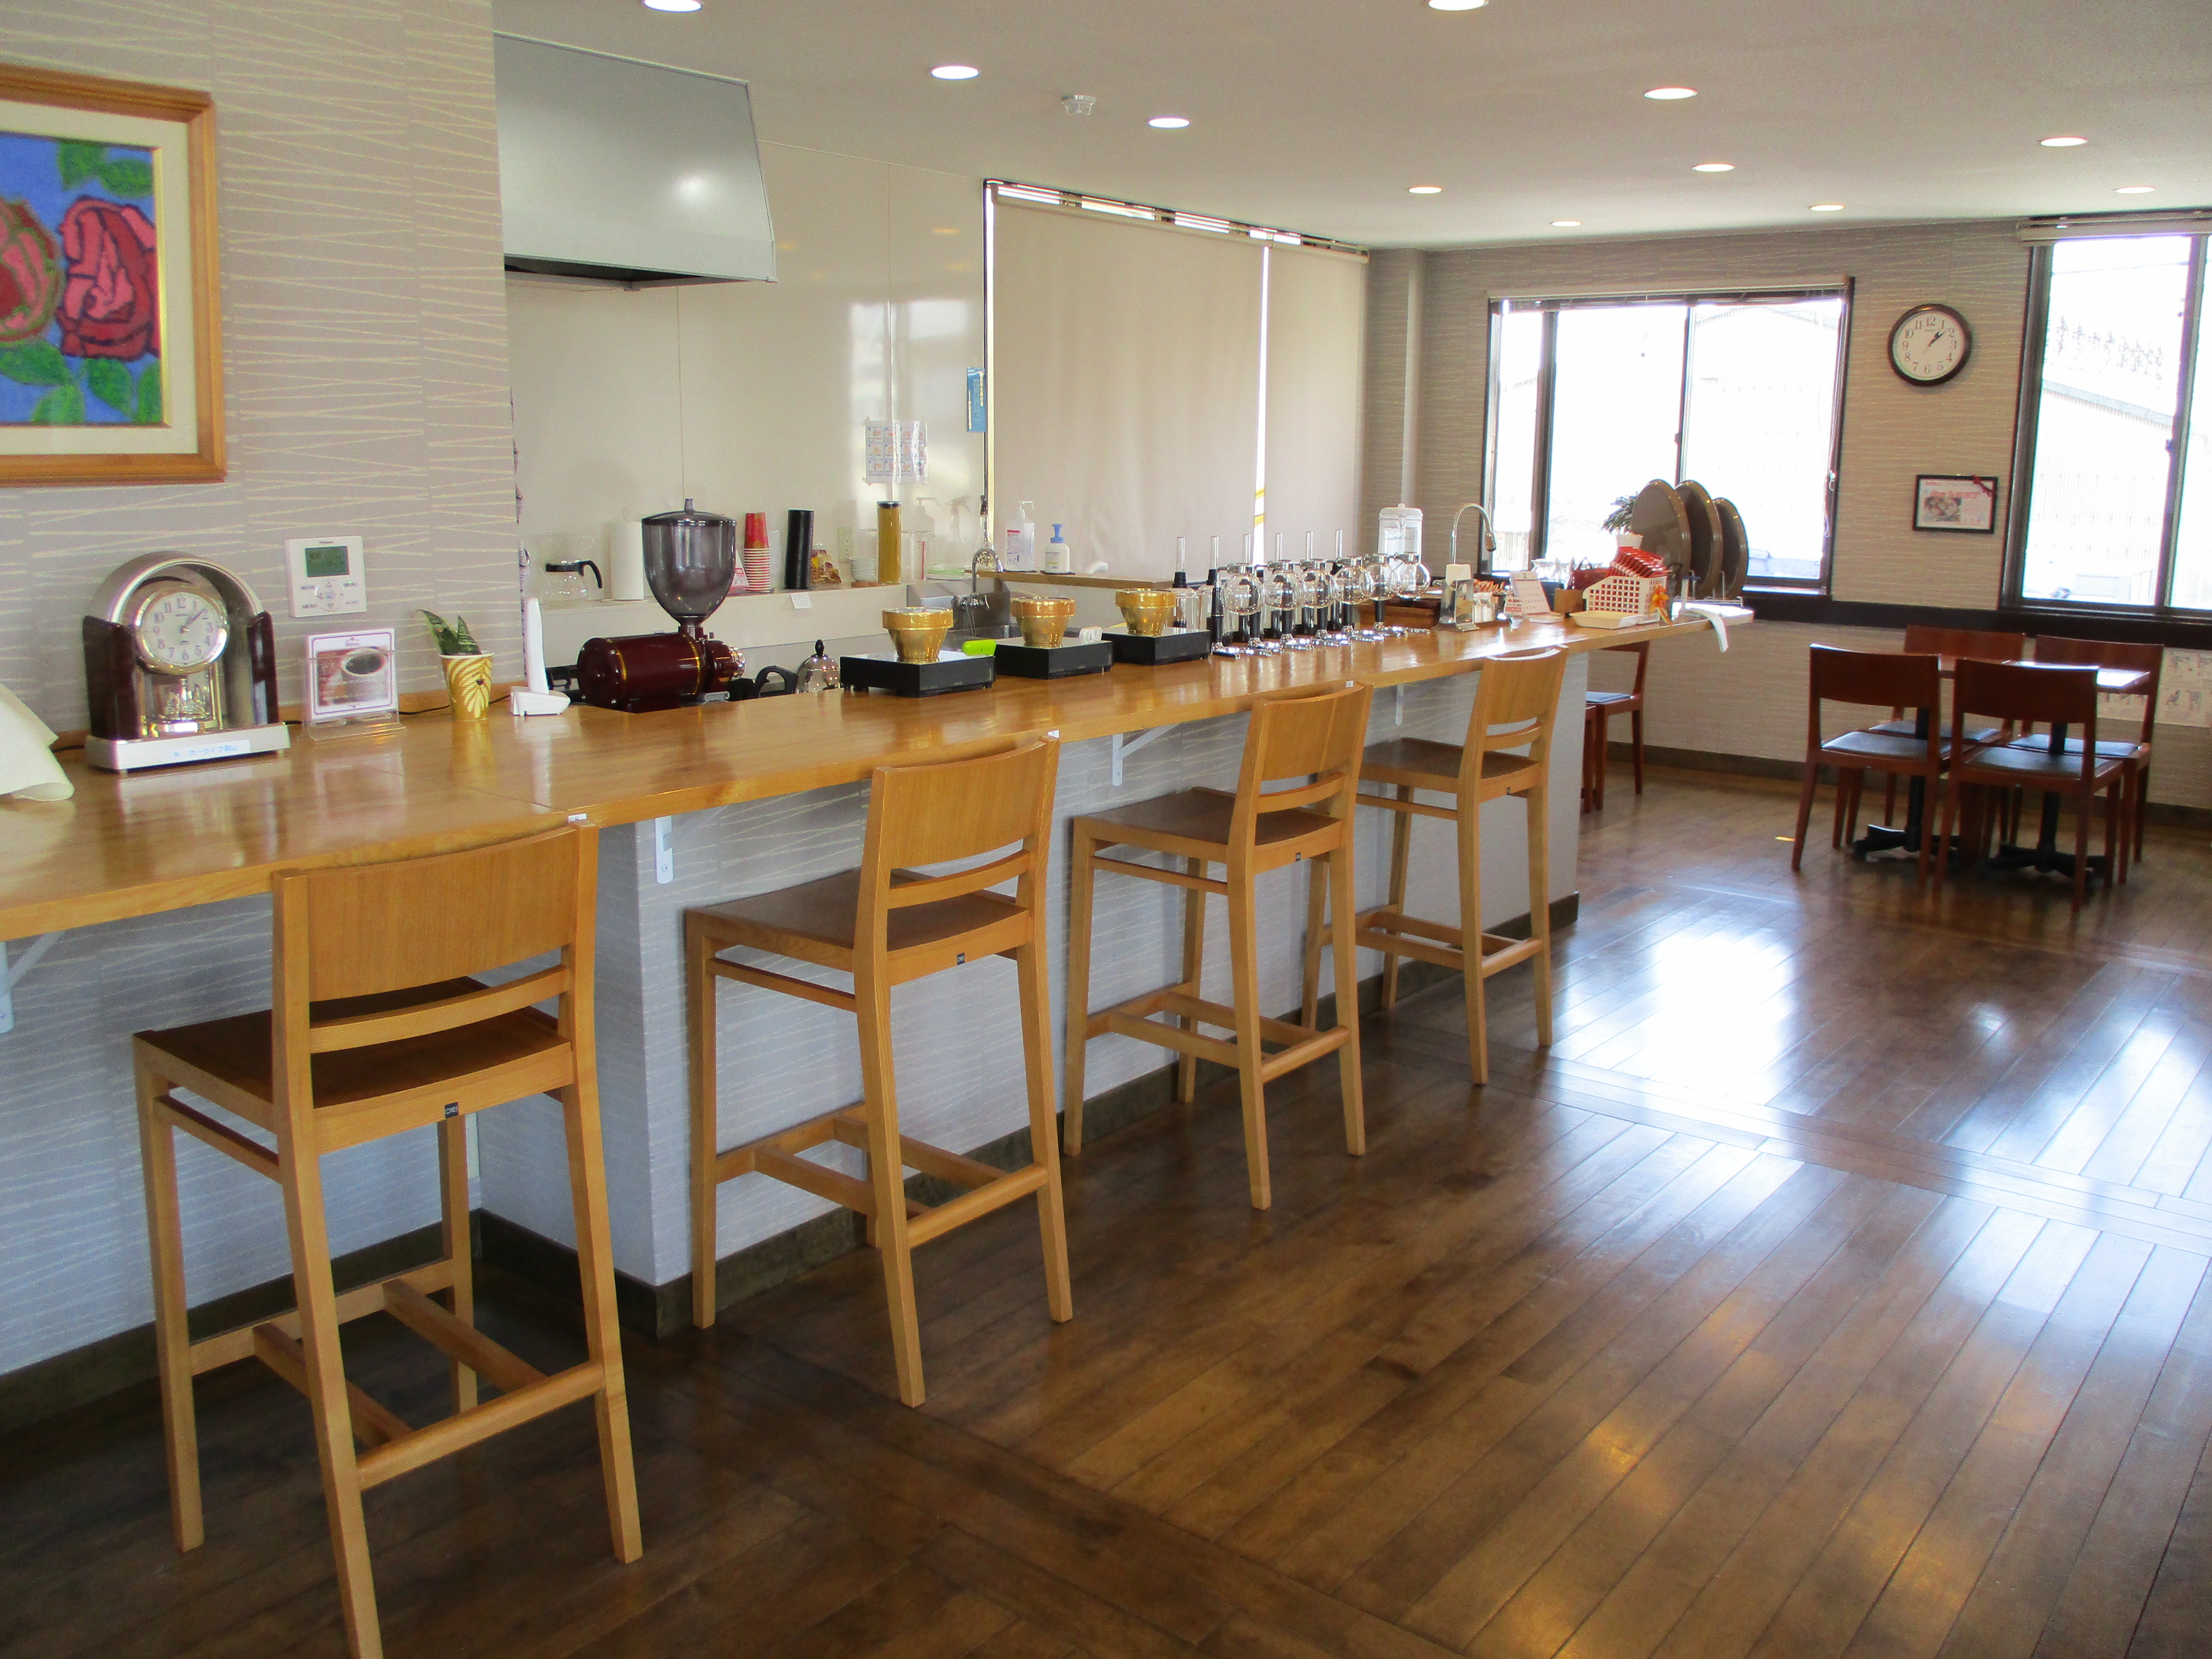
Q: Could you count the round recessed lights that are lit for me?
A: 11